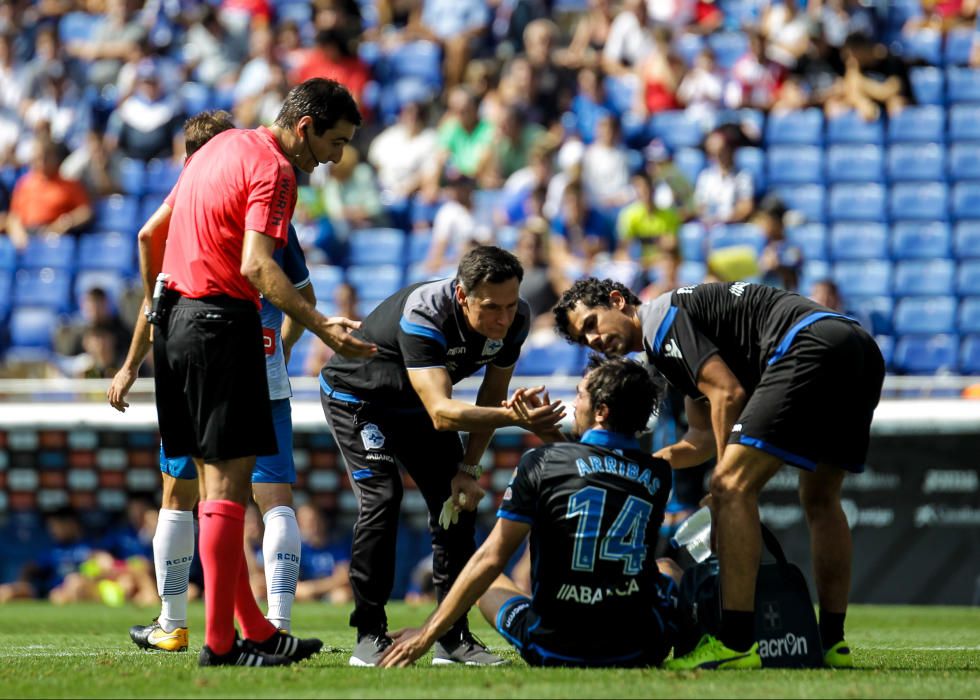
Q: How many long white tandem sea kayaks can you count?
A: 0